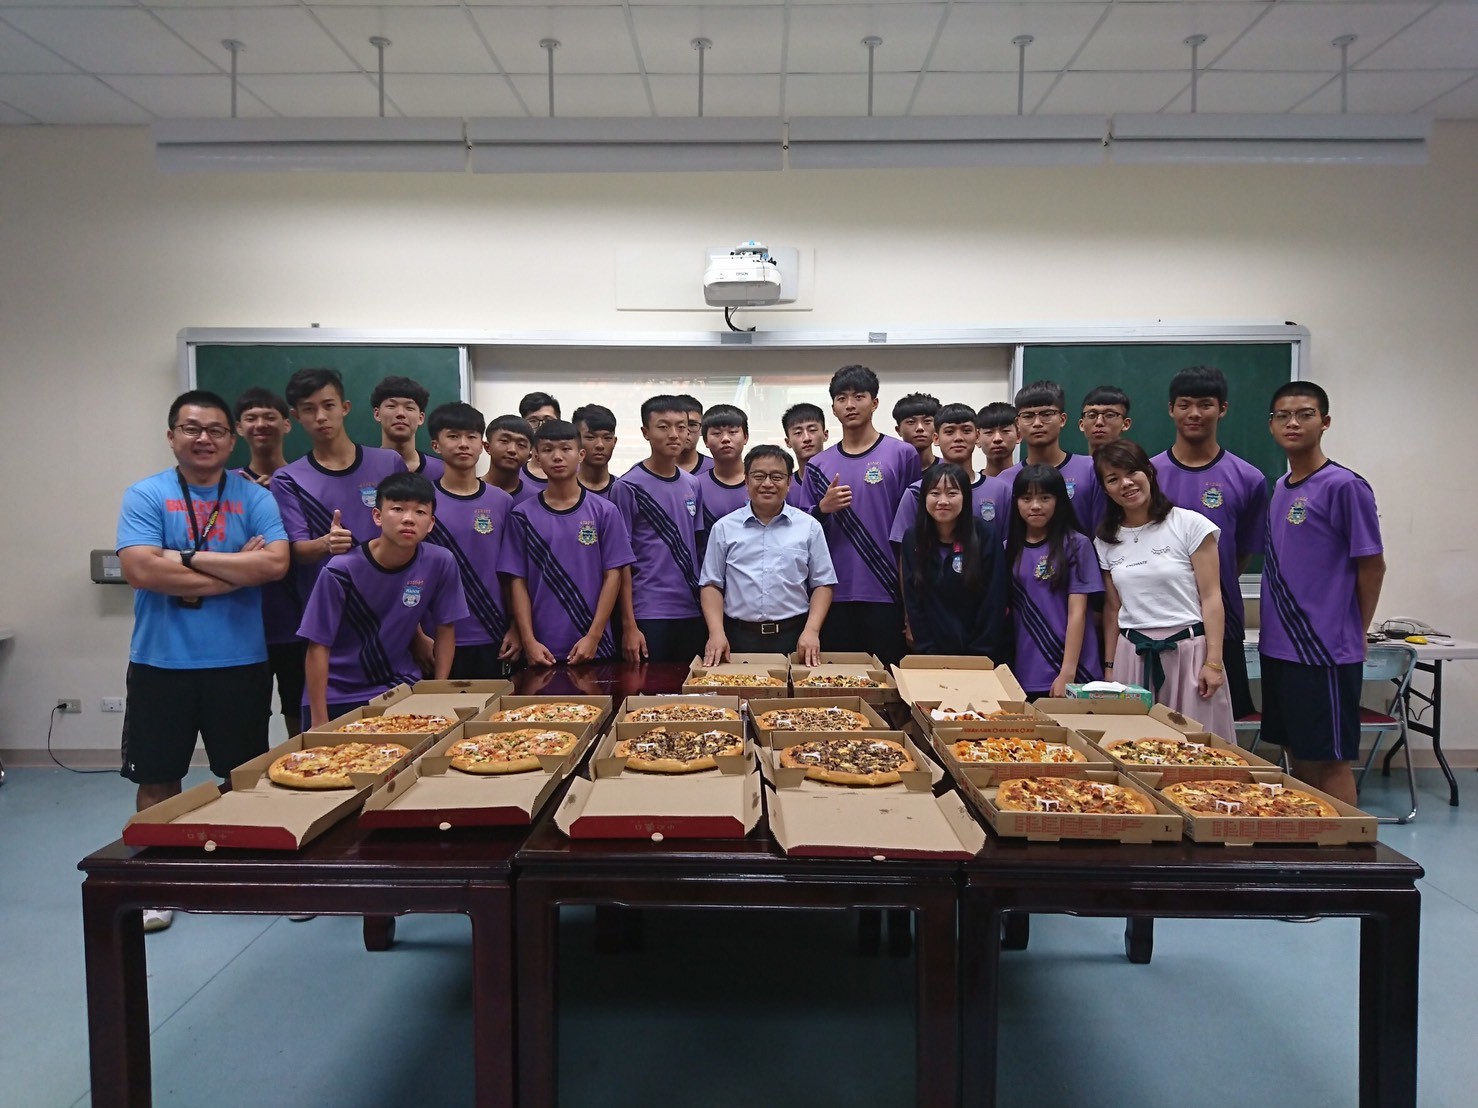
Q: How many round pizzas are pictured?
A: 14